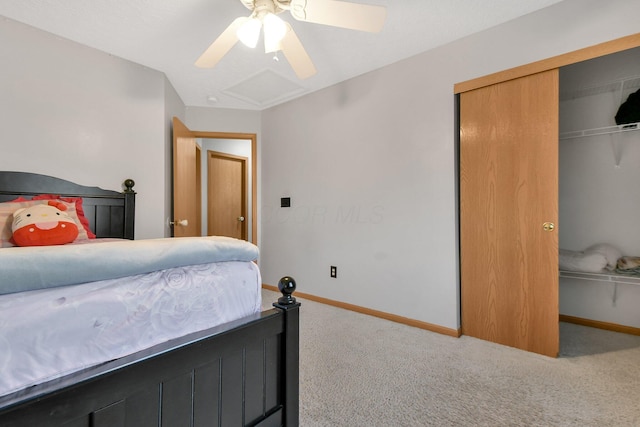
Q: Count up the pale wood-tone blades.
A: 3